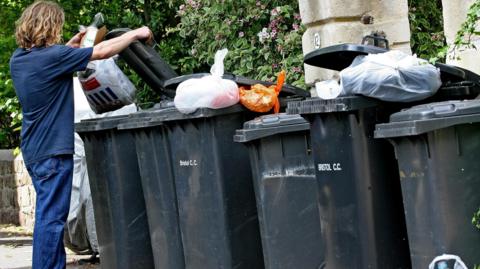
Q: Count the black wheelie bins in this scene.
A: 6